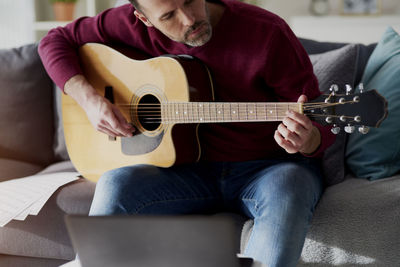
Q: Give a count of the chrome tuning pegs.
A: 6